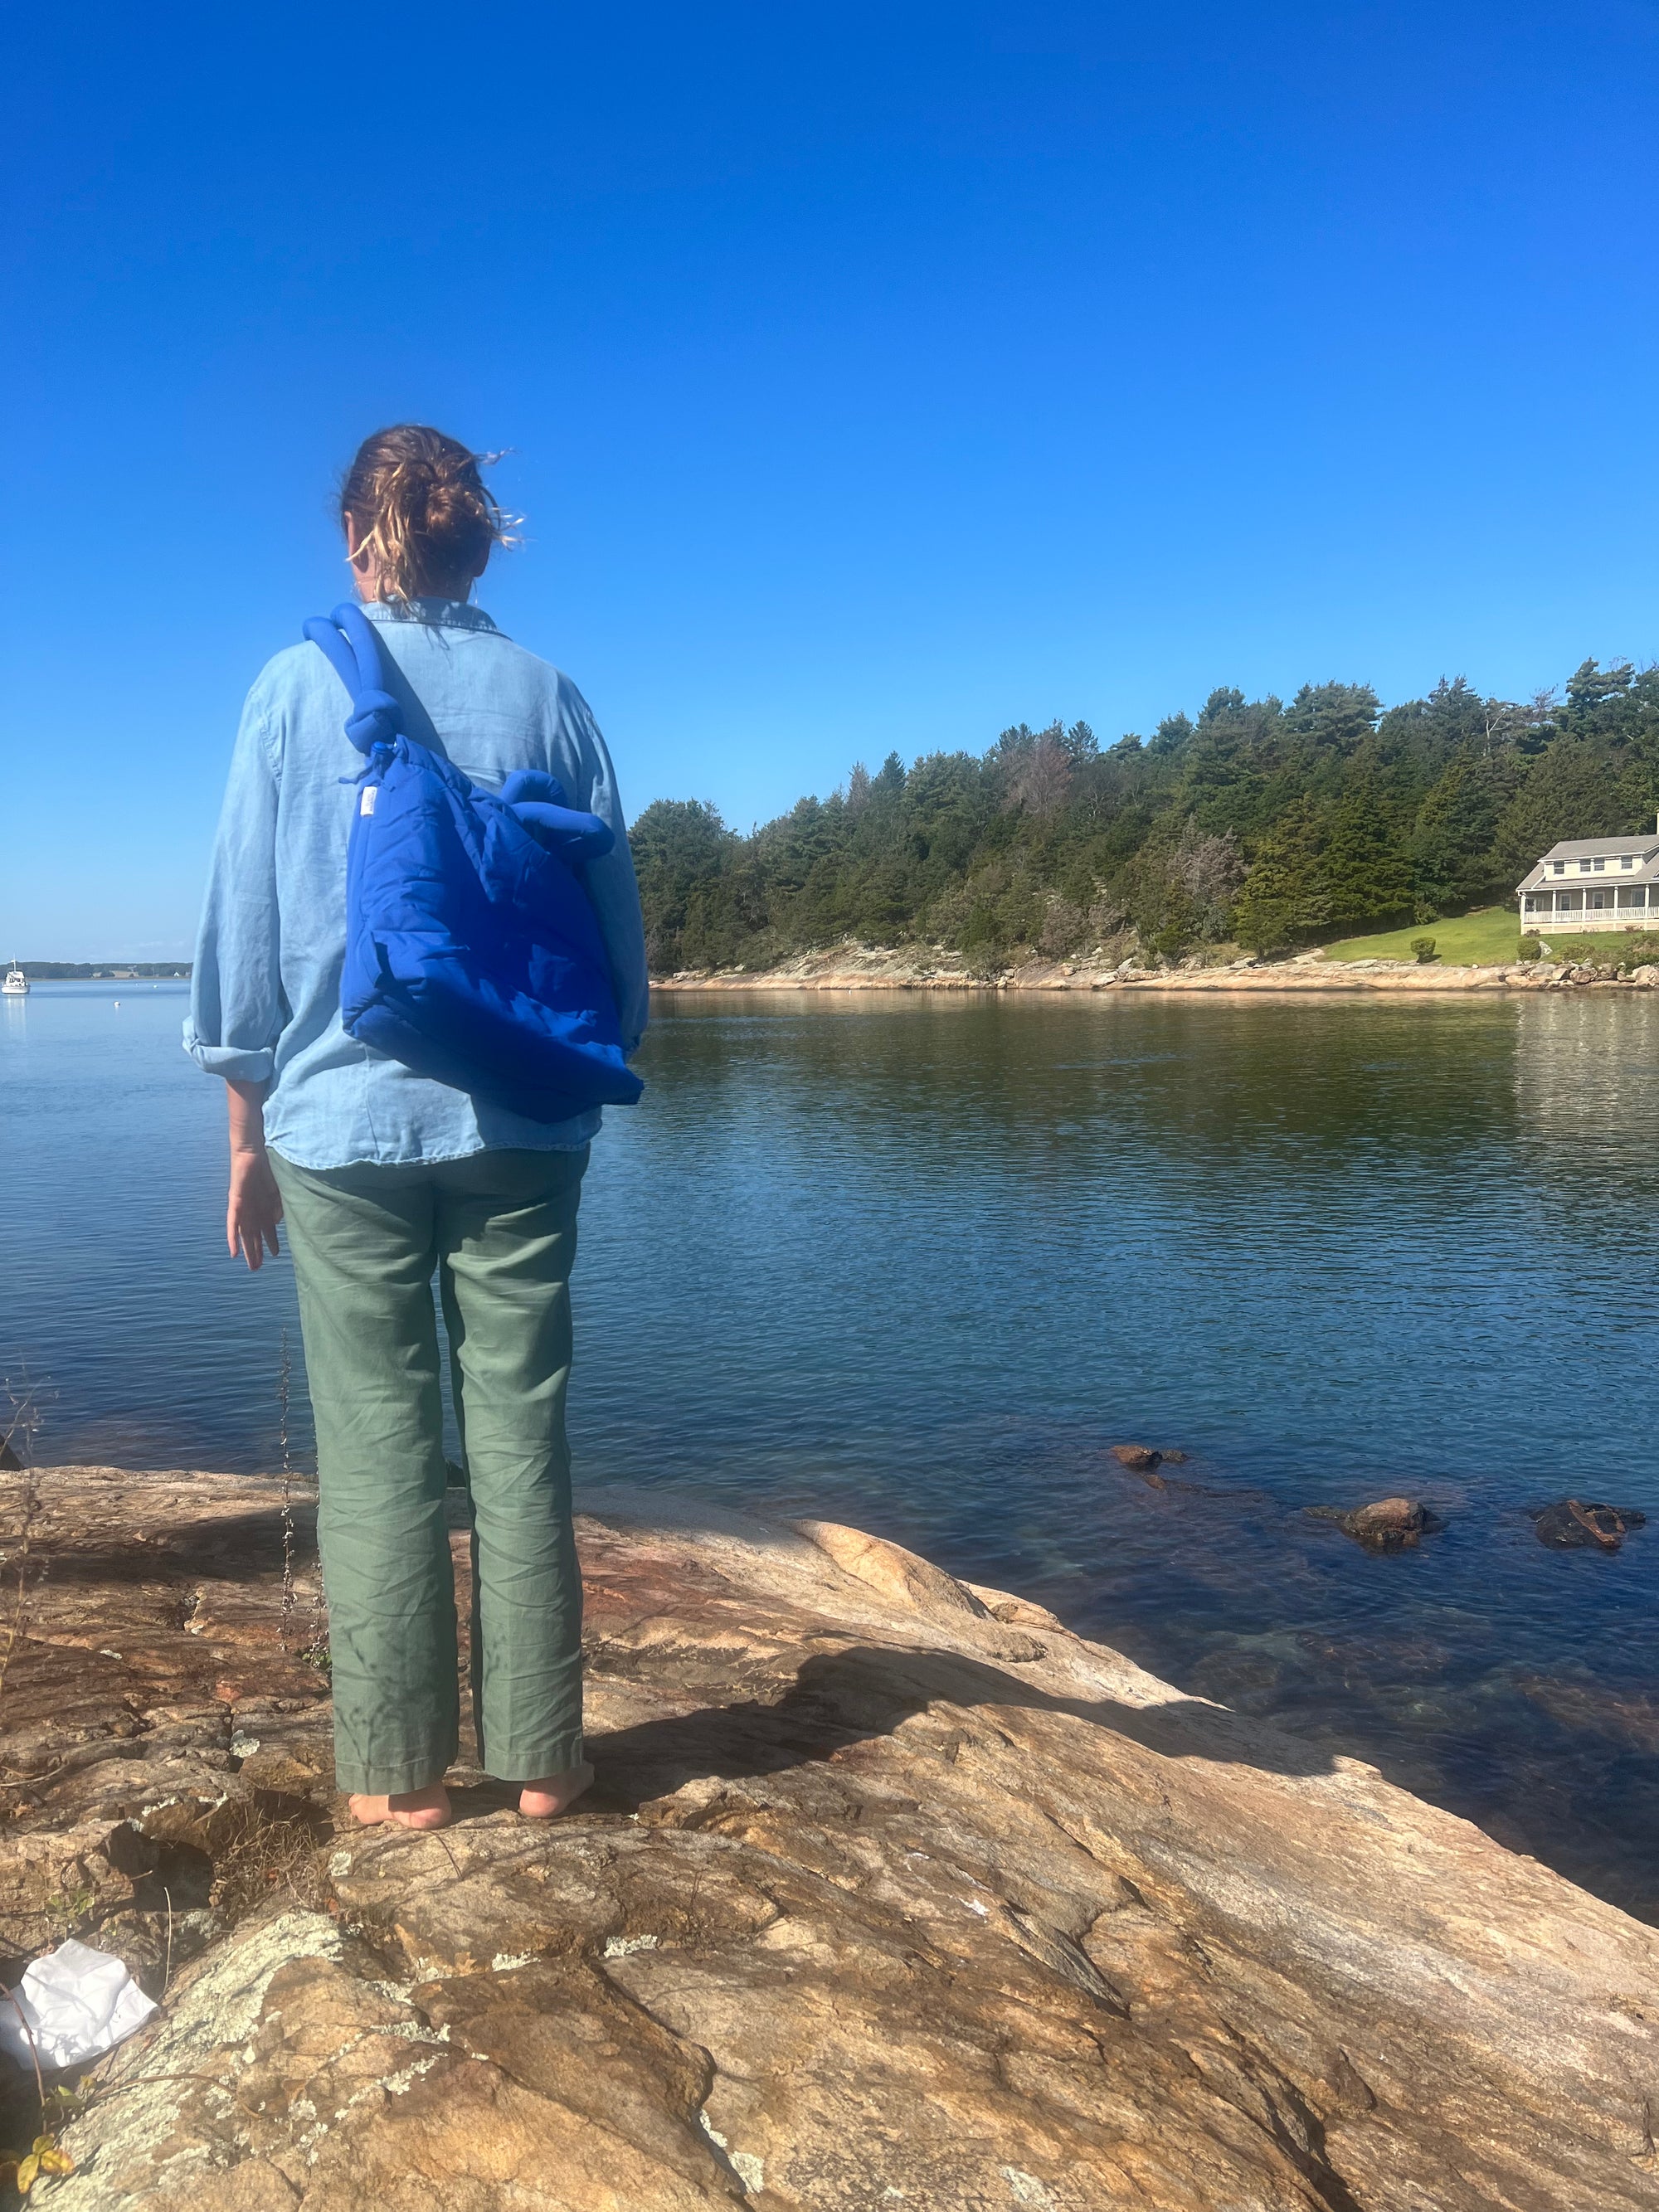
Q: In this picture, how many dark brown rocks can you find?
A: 3